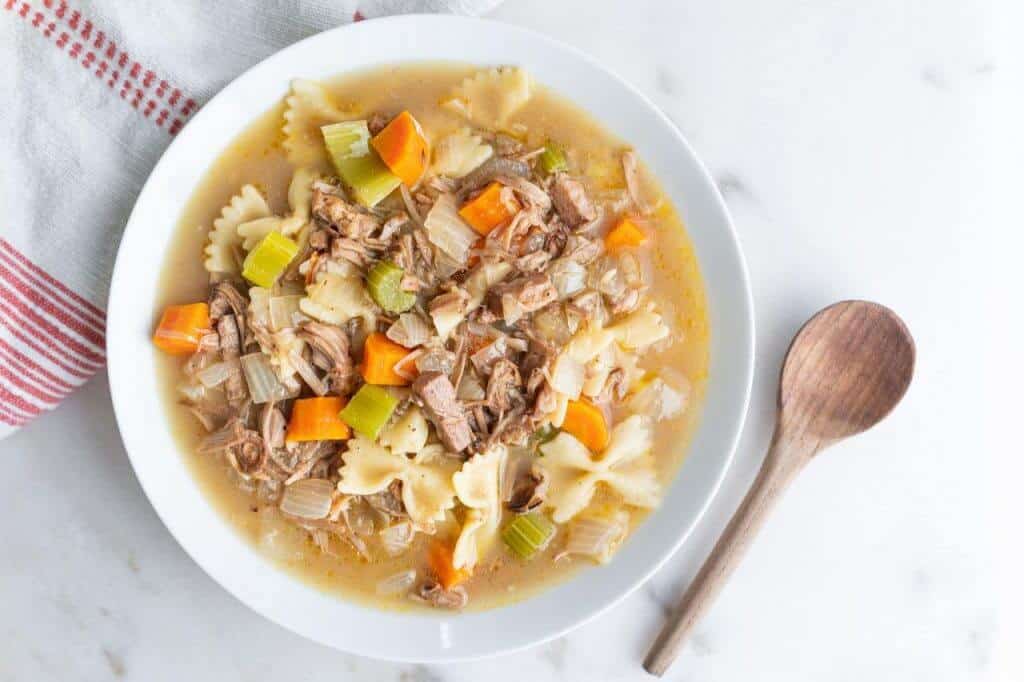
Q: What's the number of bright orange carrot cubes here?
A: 8